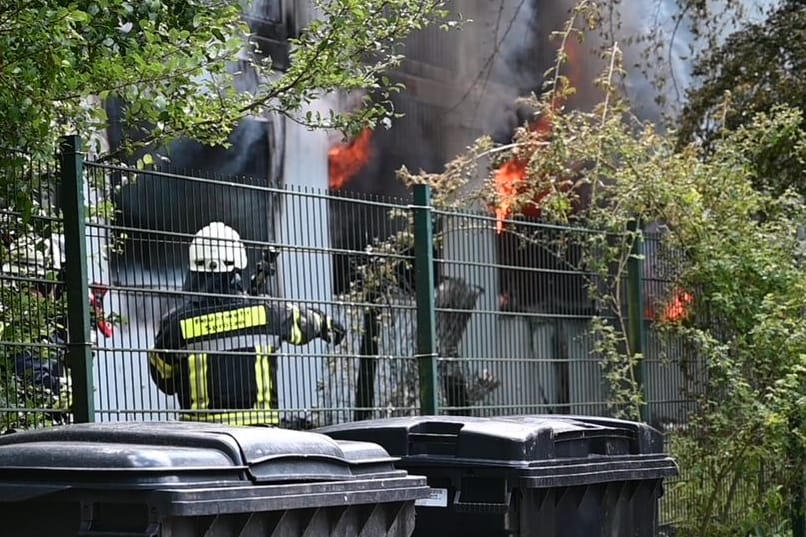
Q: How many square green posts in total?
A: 3